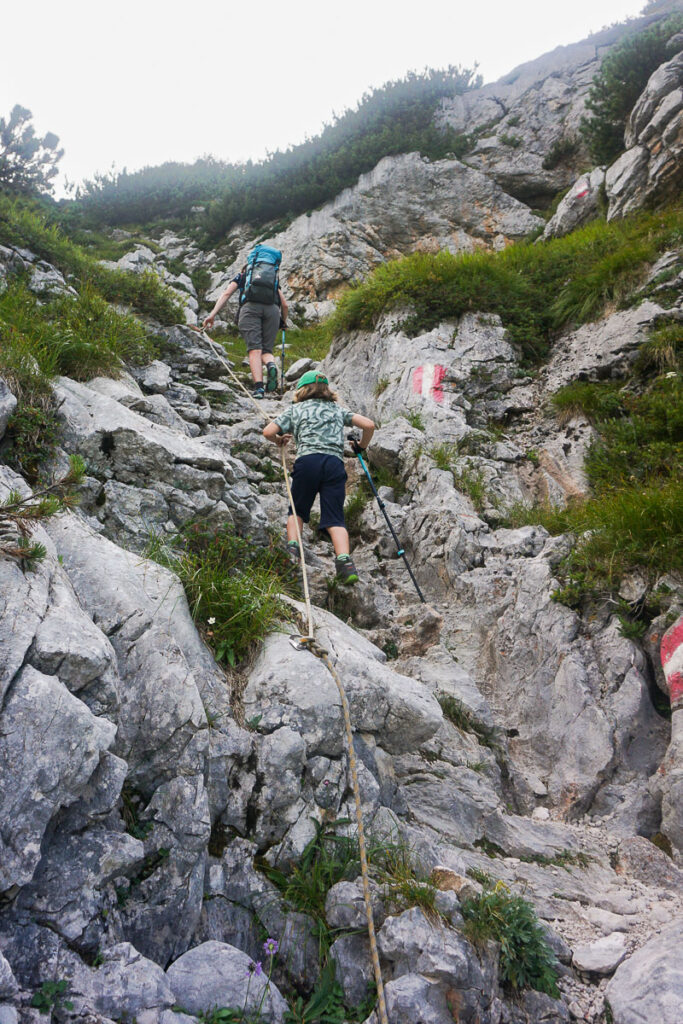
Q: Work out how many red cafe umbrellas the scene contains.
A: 0